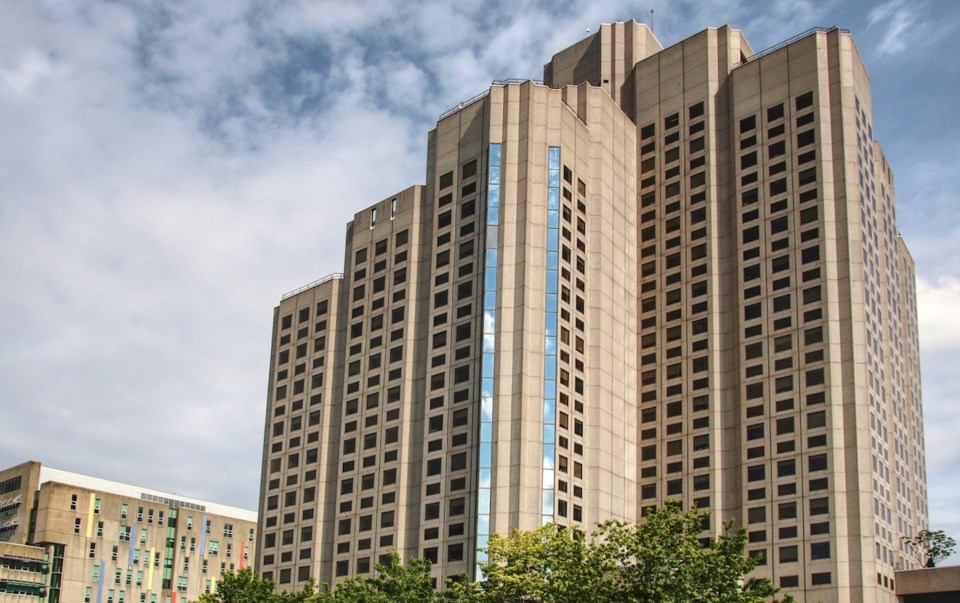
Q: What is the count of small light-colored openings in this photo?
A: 2